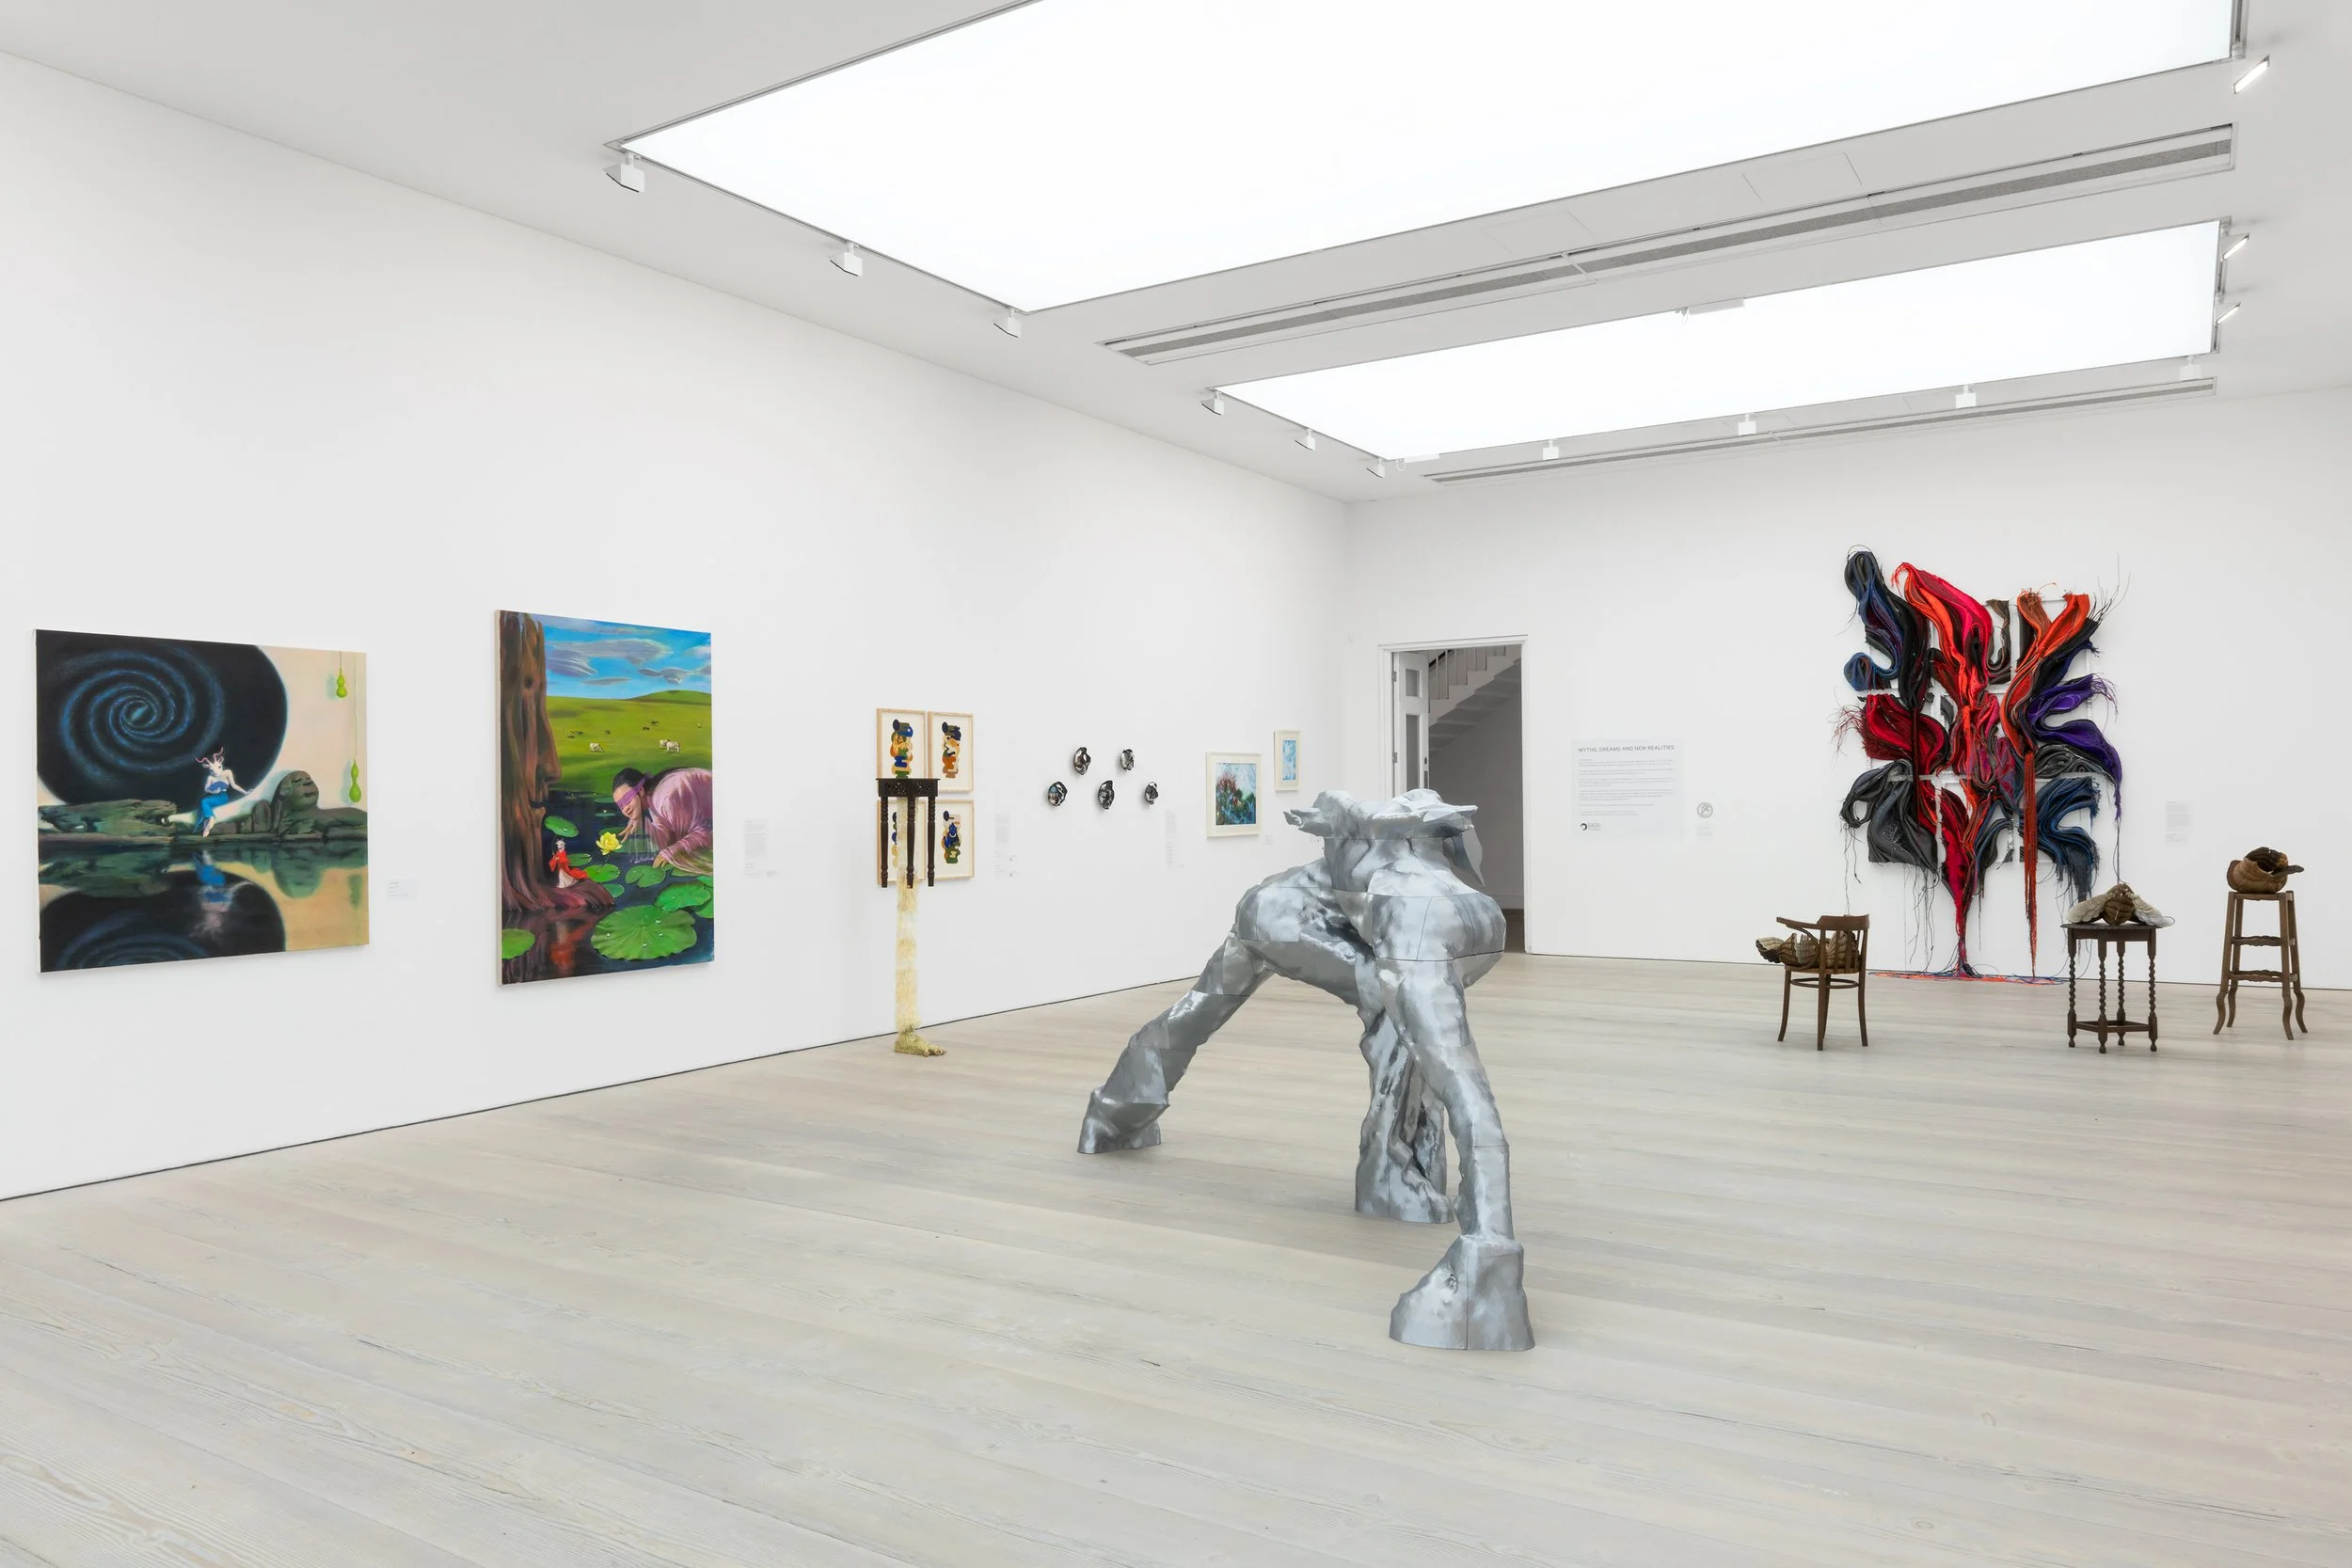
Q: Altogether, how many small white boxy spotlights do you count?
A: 13